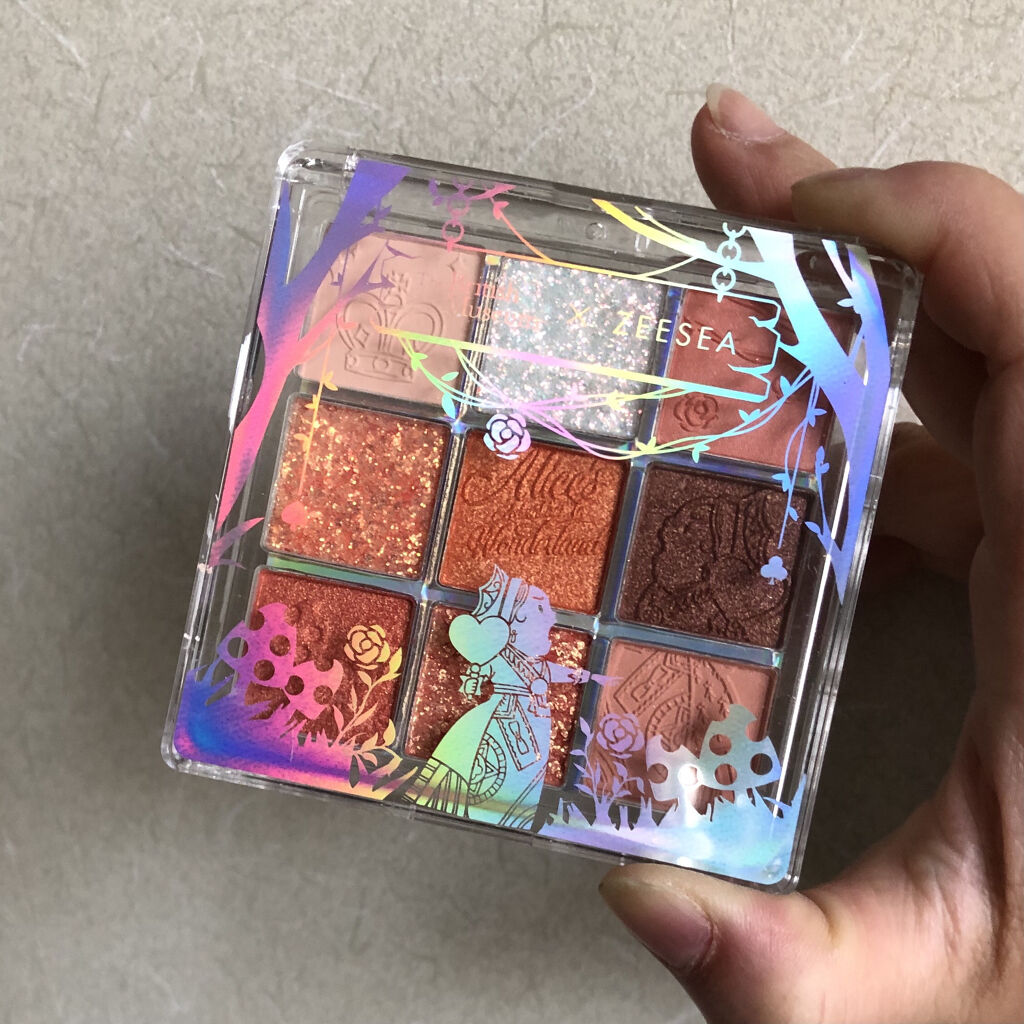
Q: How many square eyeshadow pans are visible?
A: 9